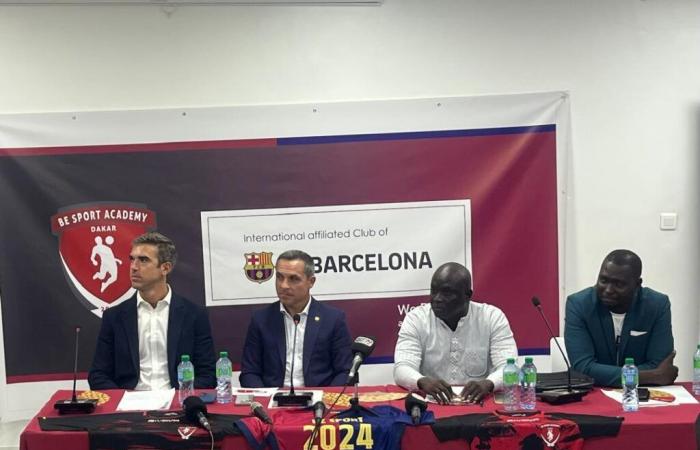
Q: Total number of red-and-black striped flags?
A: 0